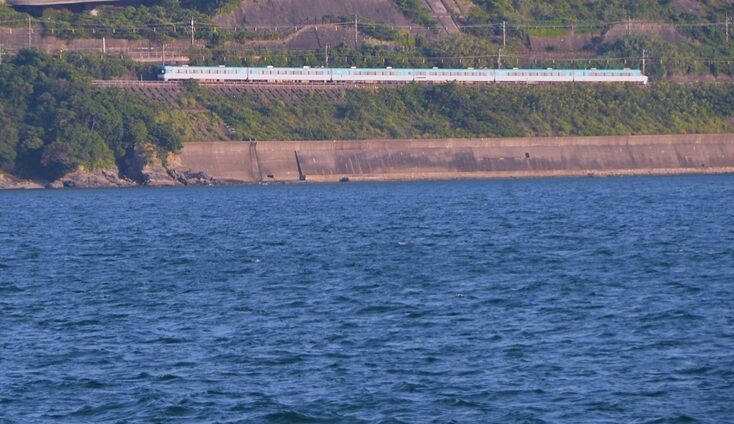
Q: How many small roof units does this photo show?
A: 12